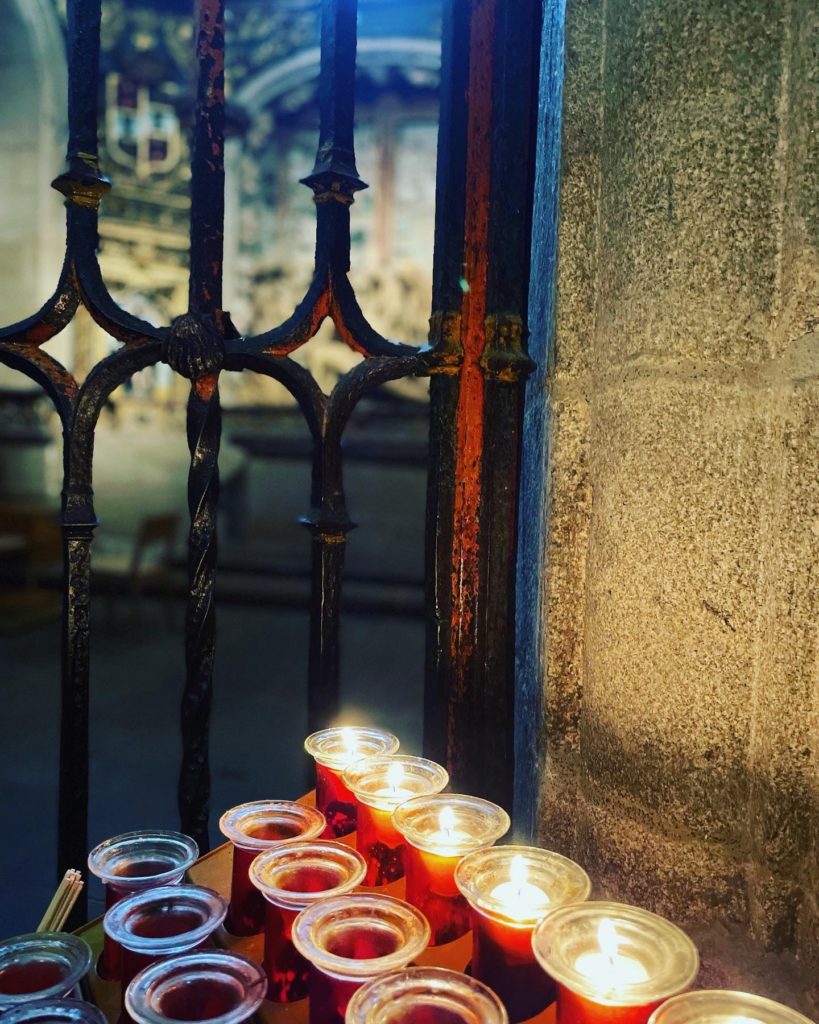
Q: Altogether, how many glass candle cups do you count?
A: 15